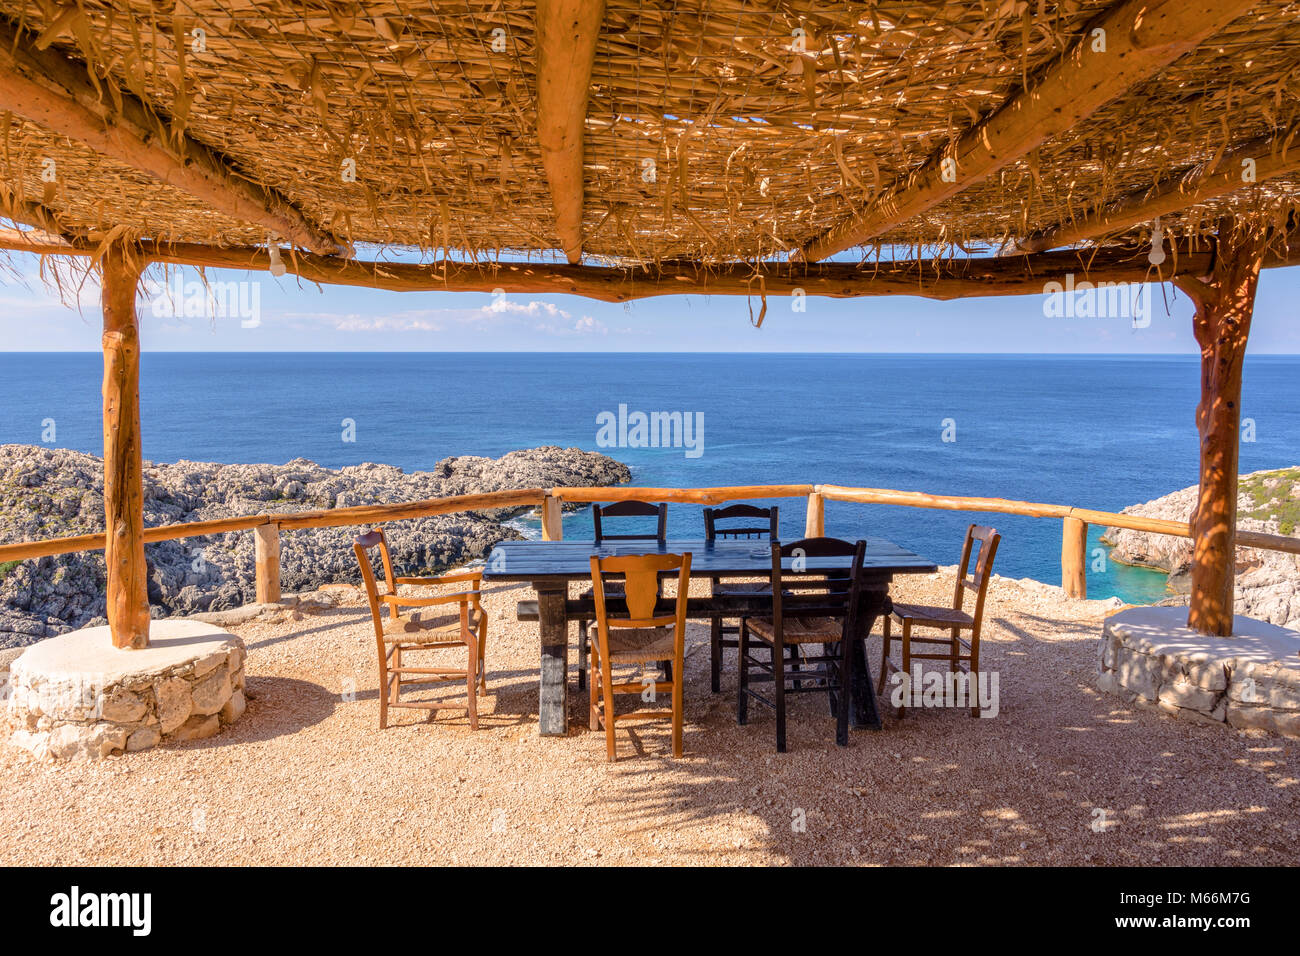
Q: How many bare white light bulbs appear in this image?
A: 2